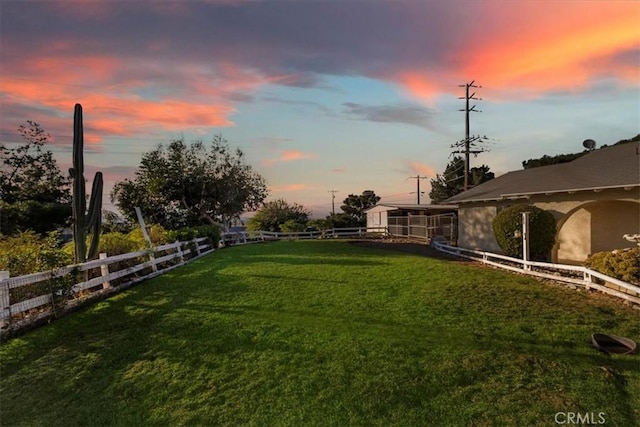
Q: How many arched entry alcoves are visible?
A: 1